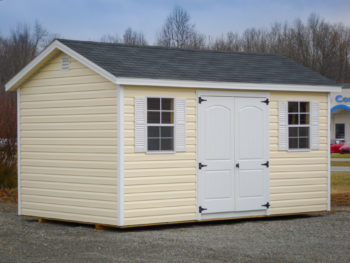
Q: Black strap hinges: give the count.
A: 6